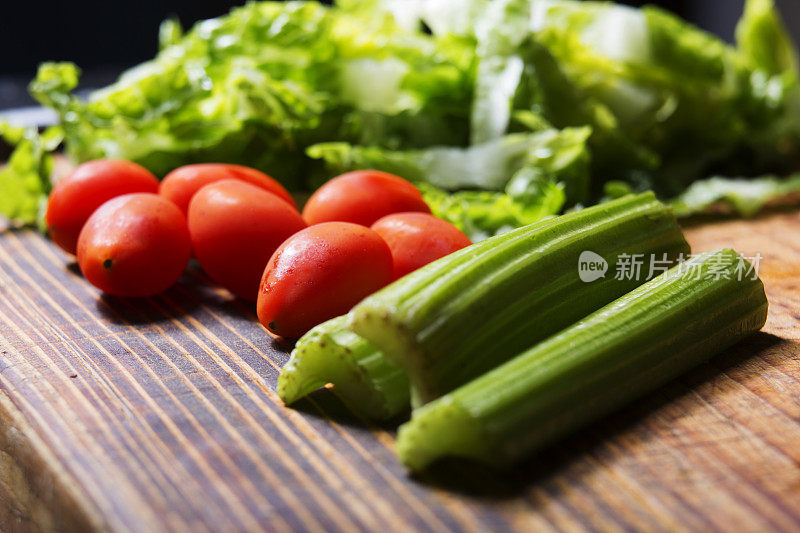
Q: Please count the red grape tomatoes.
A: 7